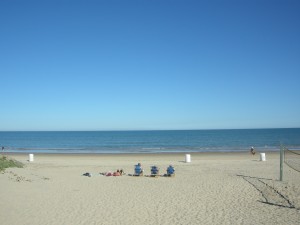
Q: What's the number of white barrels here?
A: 3